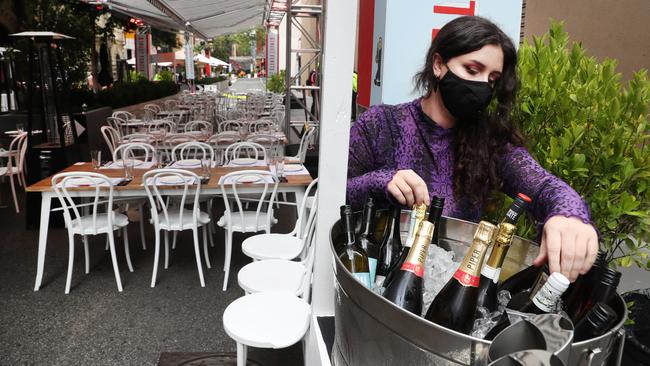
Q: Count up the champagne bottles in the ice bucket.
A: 4